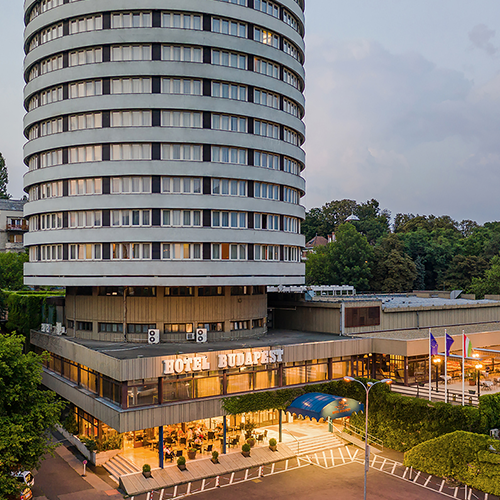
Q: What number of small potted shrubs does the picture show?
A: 5